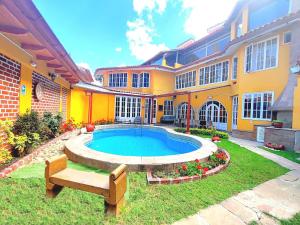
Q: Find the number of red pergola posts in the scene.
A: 3